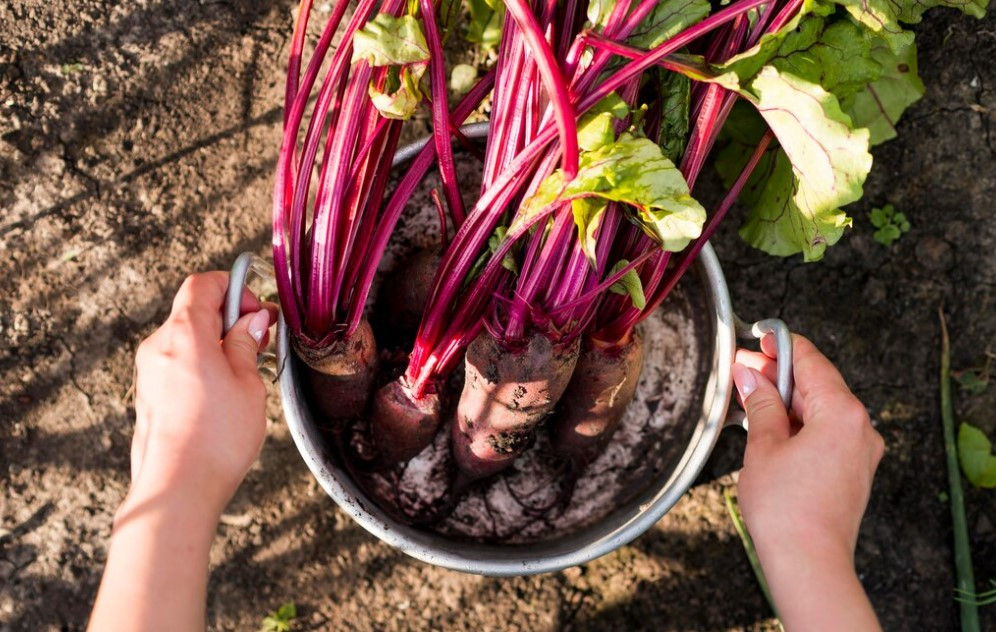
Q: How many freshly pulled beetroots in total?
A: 5